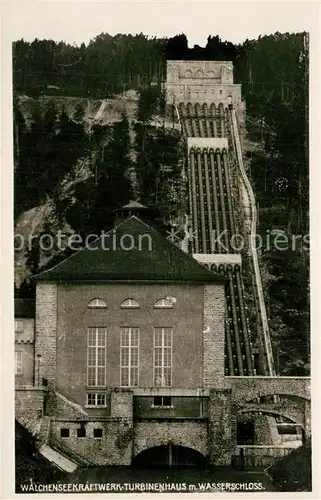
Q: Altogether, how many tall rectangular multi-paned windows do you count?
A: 3